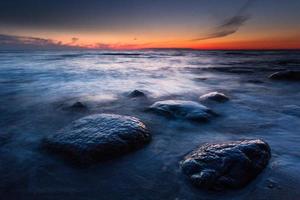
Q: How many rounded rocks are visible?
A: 7